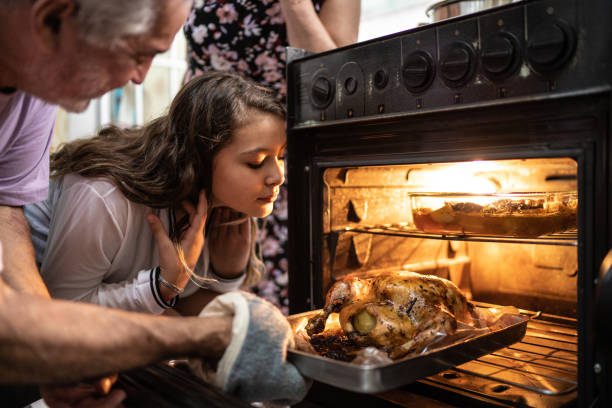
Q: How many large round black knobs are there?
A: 5